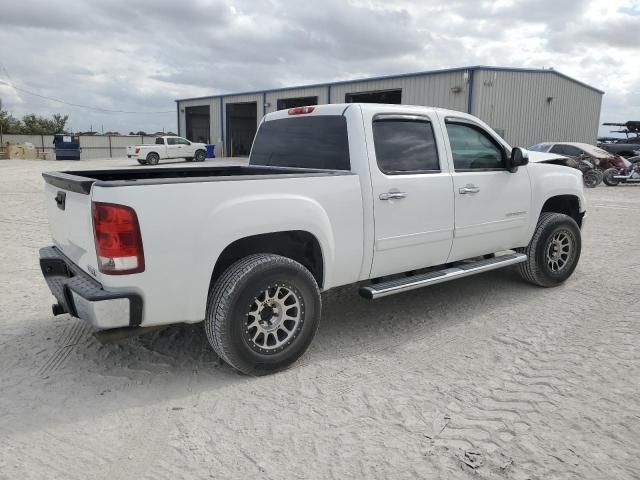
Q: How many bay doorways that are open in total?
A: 4